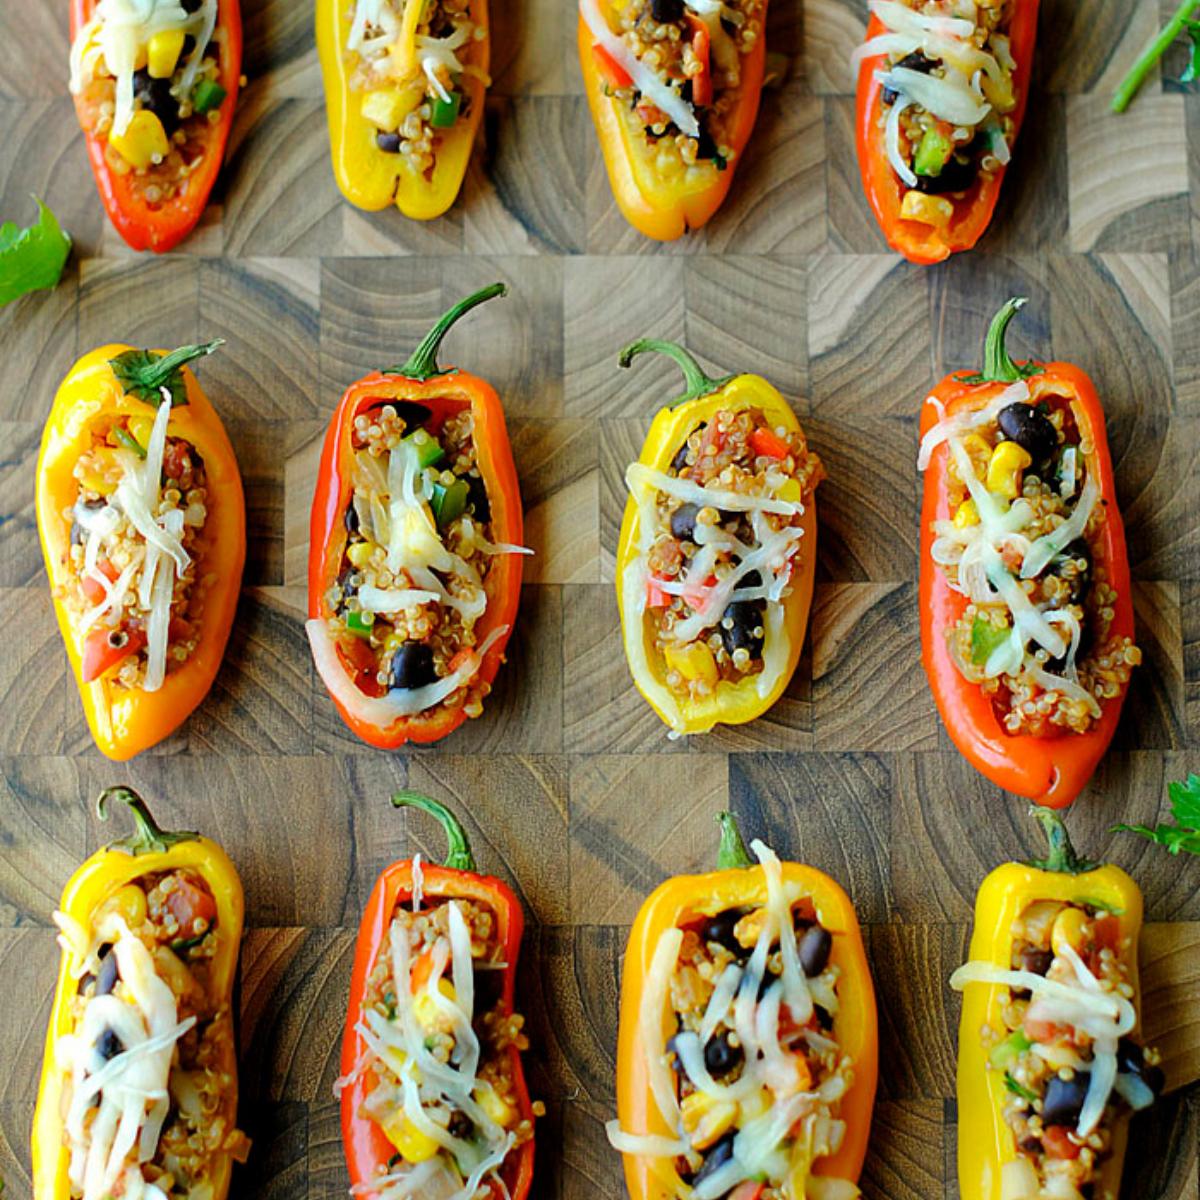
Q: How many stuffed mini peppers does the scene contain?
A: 12